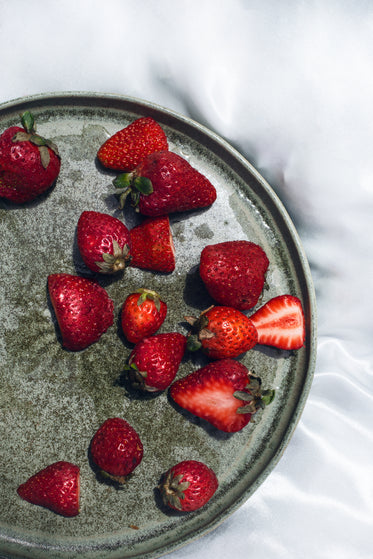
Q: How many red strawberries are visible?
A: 15